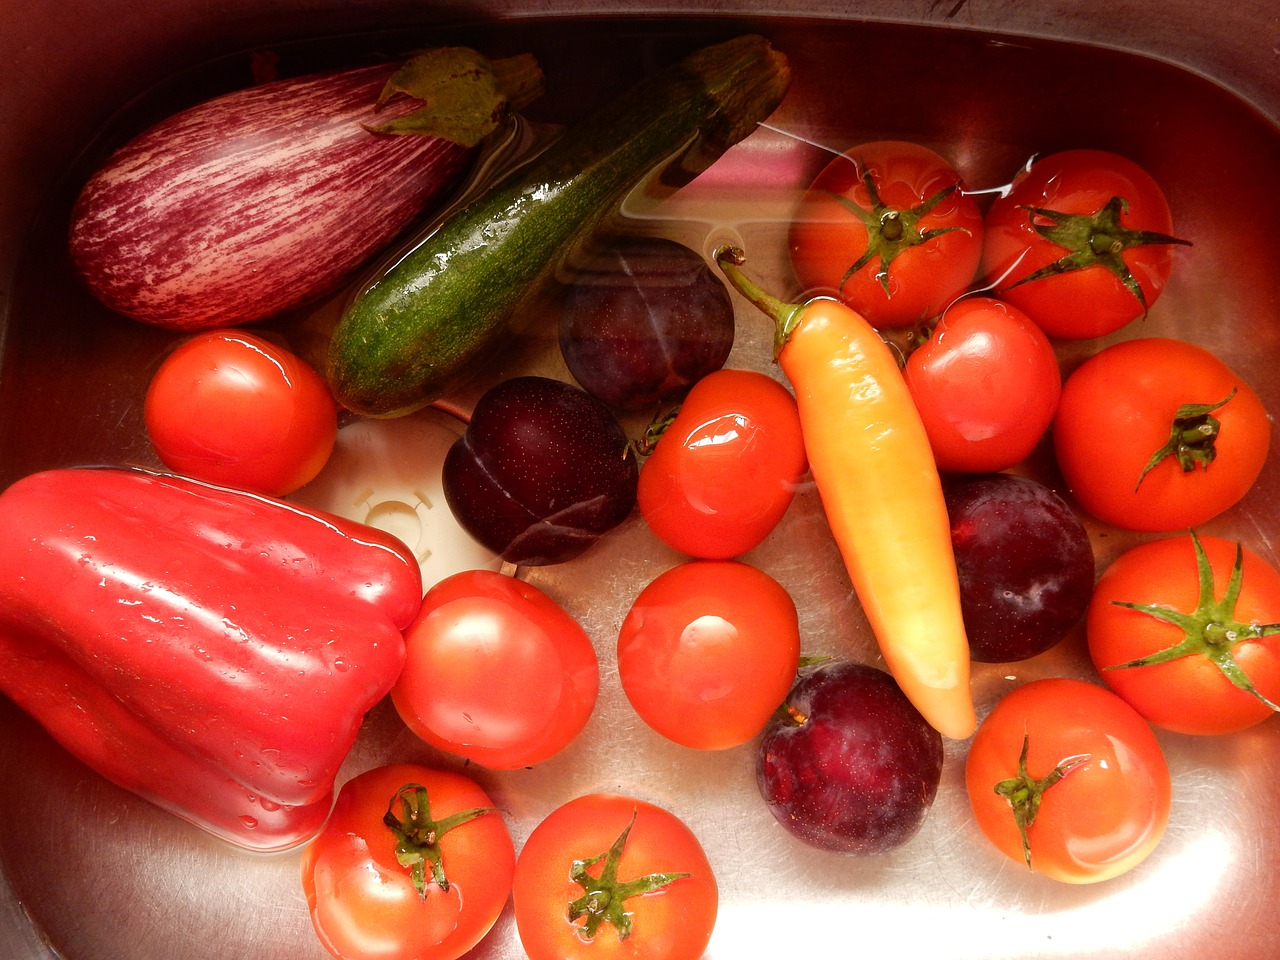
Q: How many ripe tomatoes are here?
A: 12